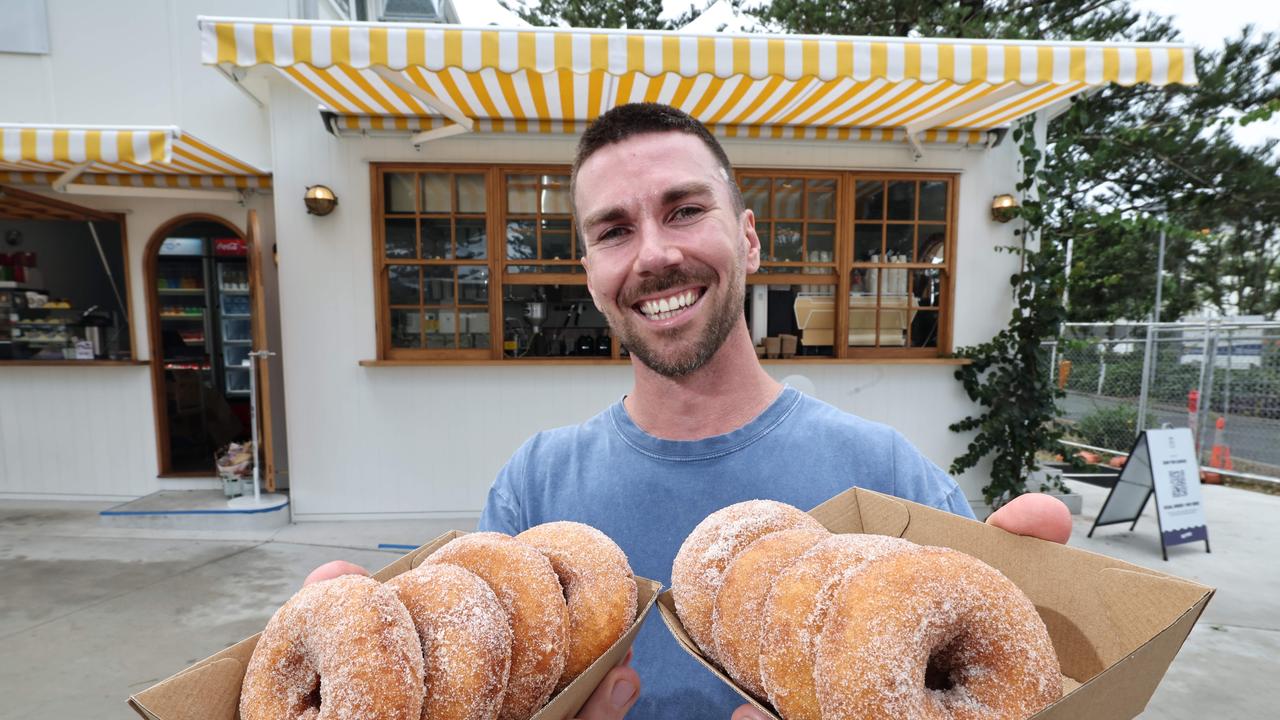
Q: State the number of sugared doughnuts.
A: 8